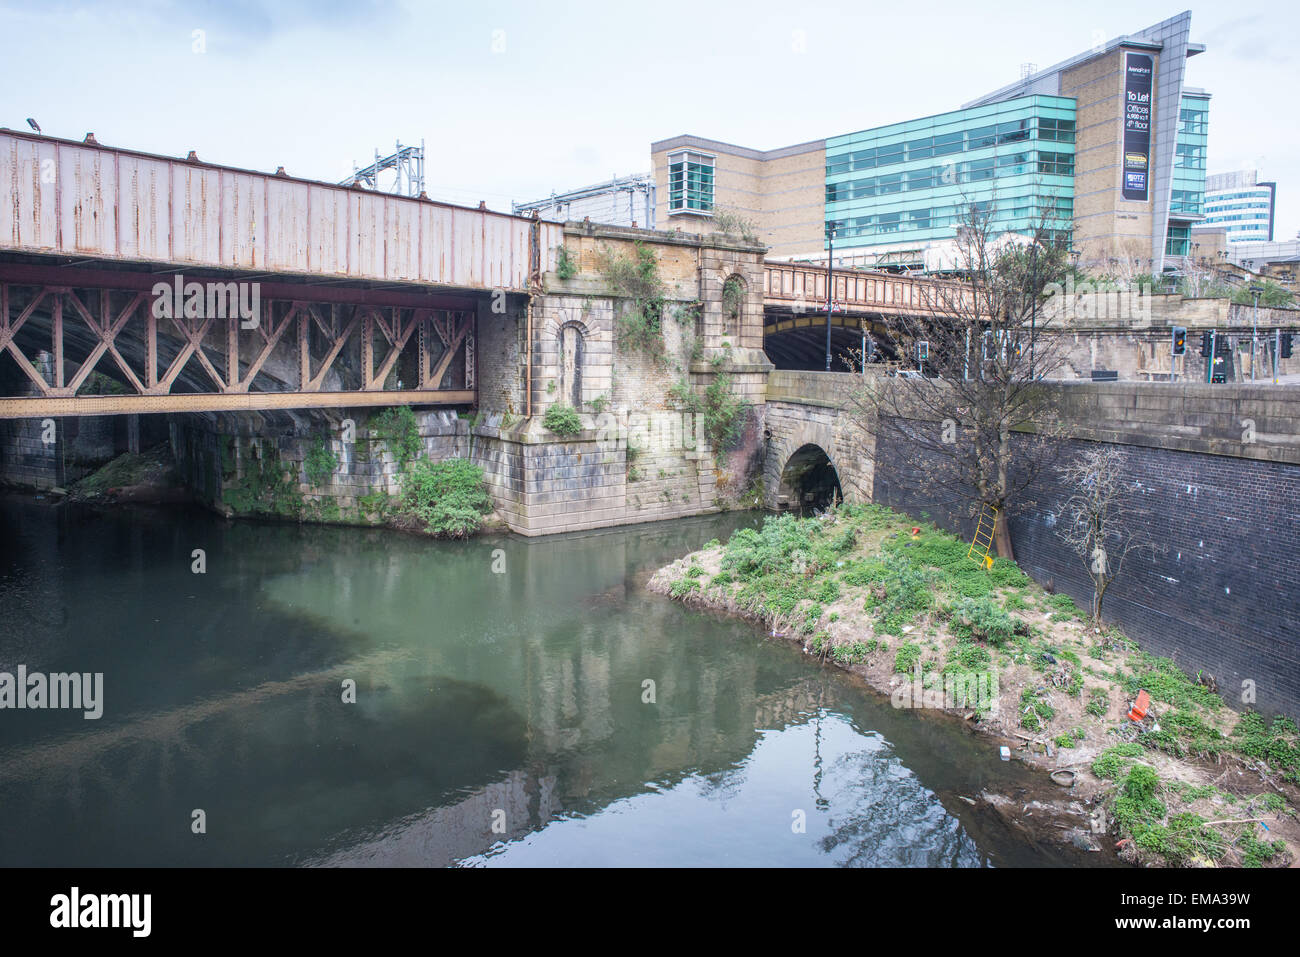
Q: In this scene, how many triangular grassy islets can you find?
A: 1